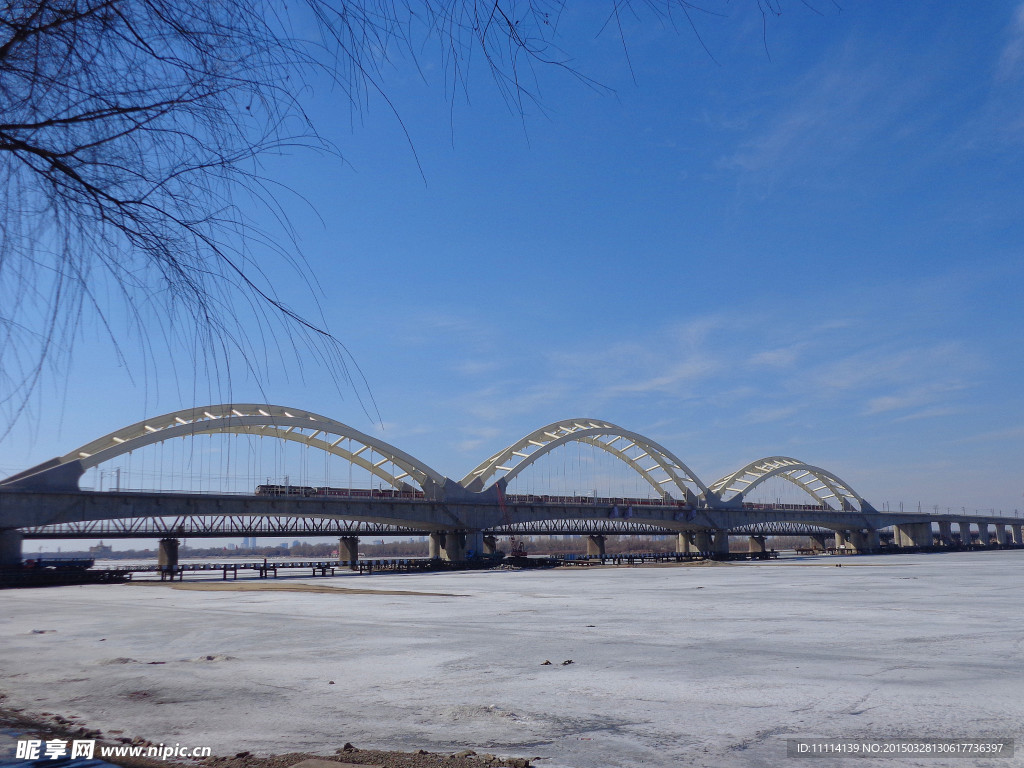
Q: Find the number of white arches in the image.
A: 3